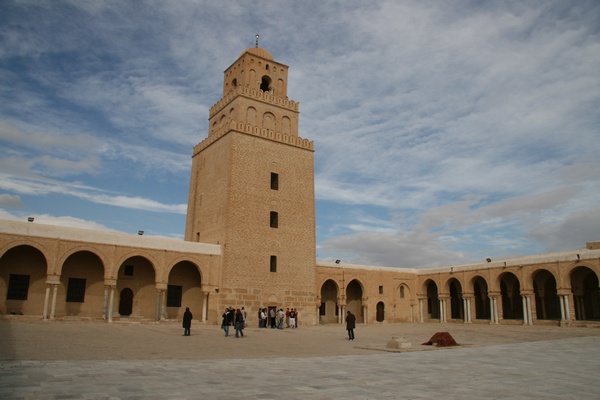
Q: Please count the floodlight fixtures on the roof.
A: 4